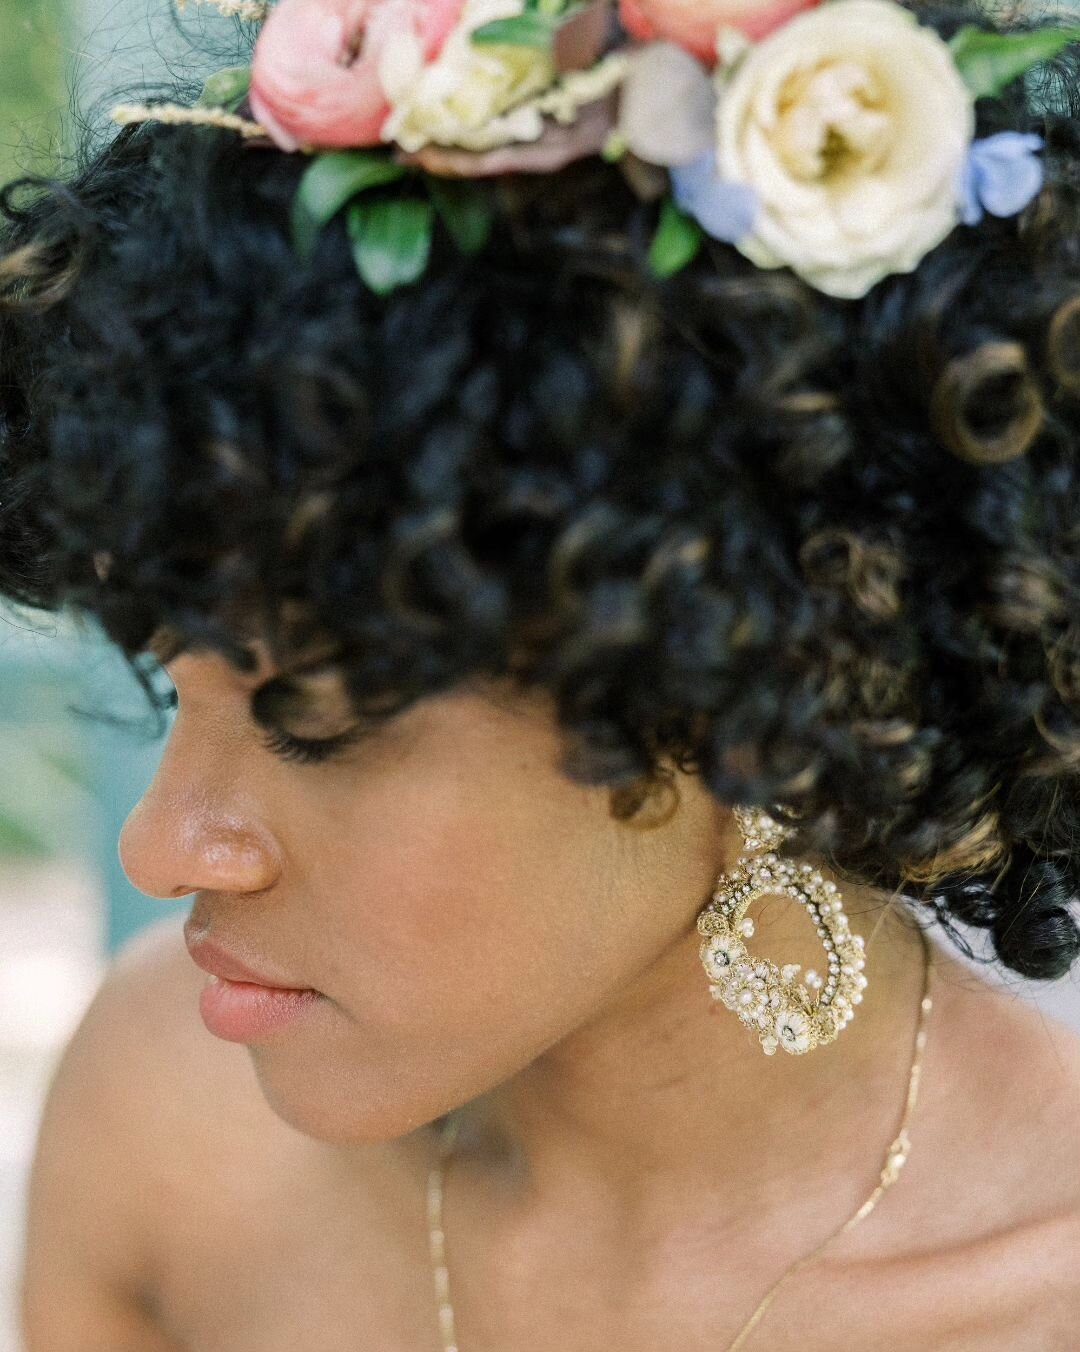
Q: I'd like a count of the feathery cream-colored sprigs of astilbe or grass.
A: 3